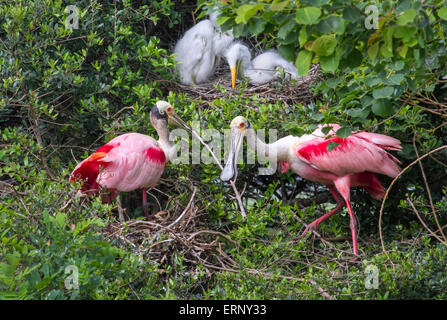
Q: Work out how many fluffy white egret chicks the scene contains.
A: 2